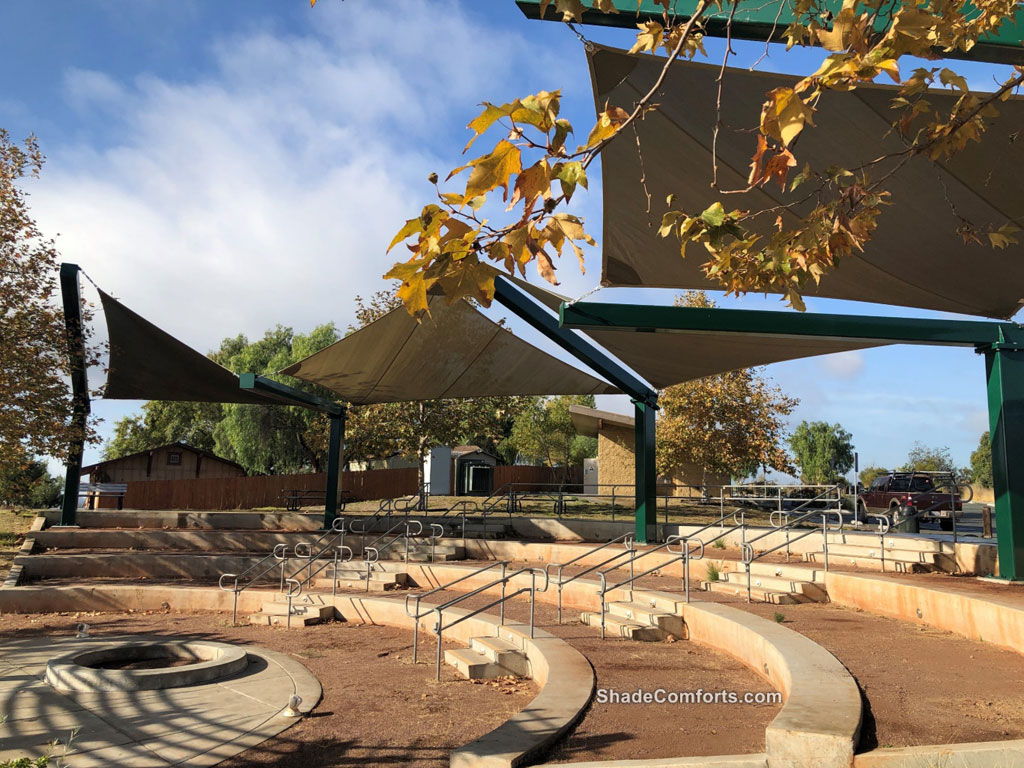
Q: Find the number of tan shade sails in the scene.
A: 4